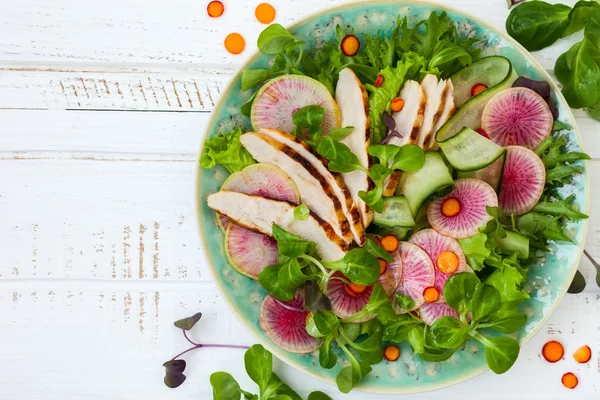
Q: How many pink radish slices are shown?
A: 12